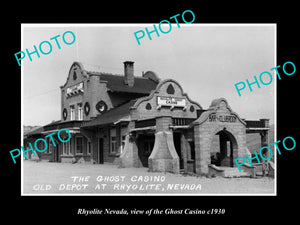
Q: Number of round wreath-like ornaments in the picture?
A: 3